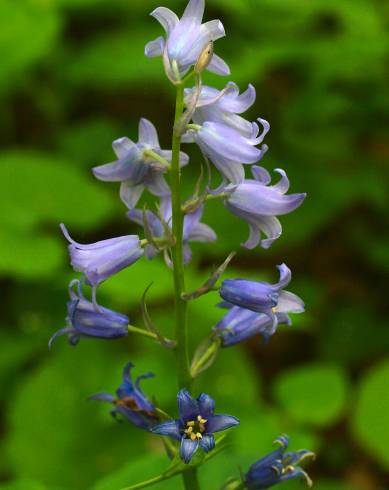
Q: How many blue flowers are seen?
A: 6